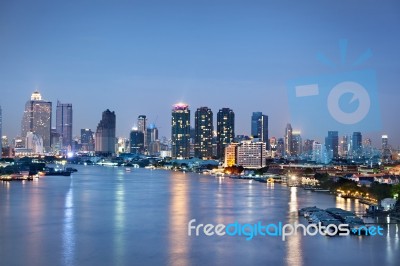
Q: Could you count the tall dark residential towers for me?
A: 3